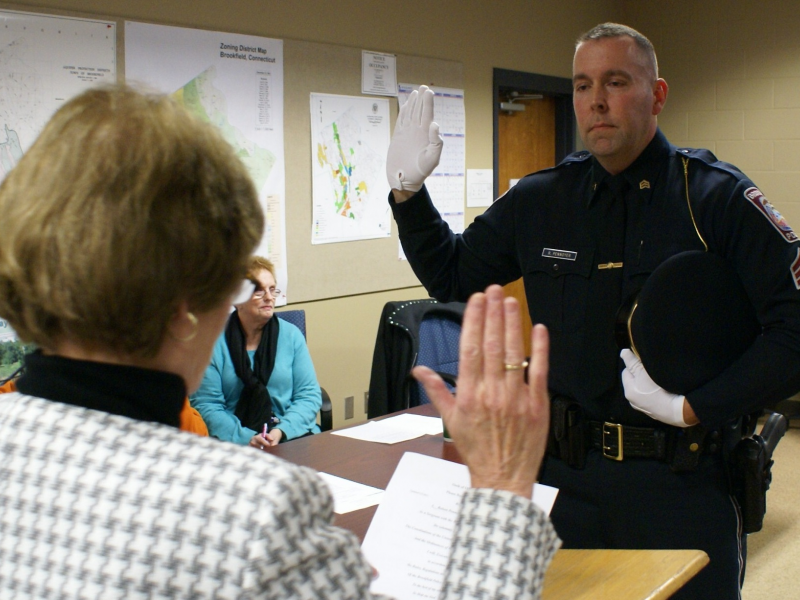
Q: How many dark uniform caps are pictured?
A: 1